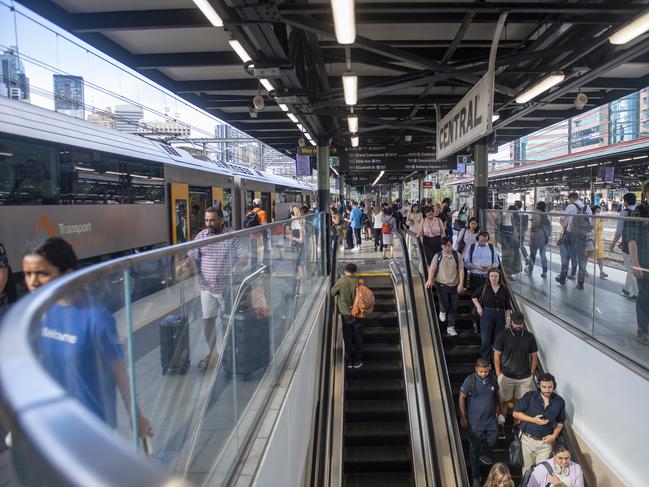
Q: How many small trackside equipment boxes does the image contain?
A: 0